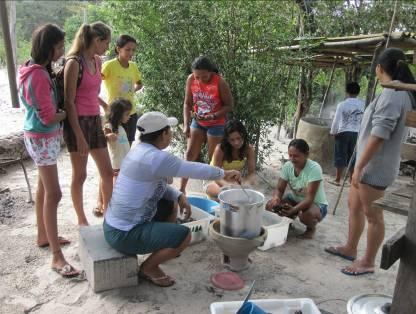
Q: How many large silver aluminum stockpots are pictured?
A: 1